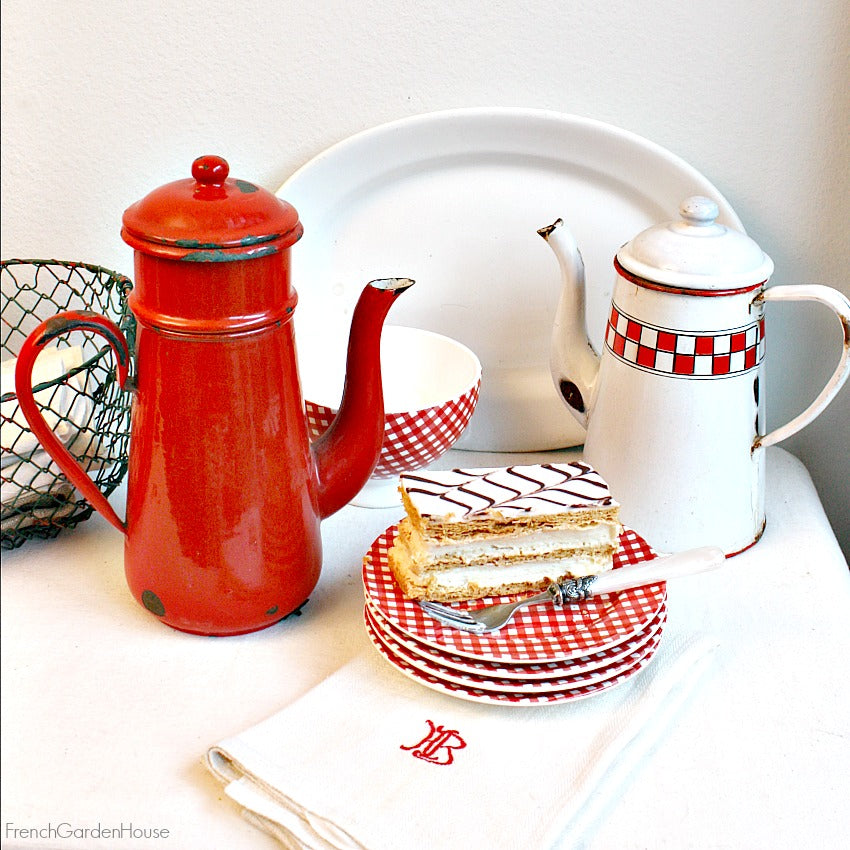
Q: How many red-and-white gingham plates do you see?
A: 4